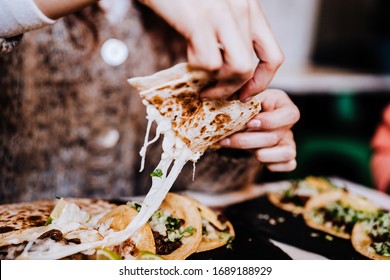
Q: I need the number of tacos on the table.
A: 6